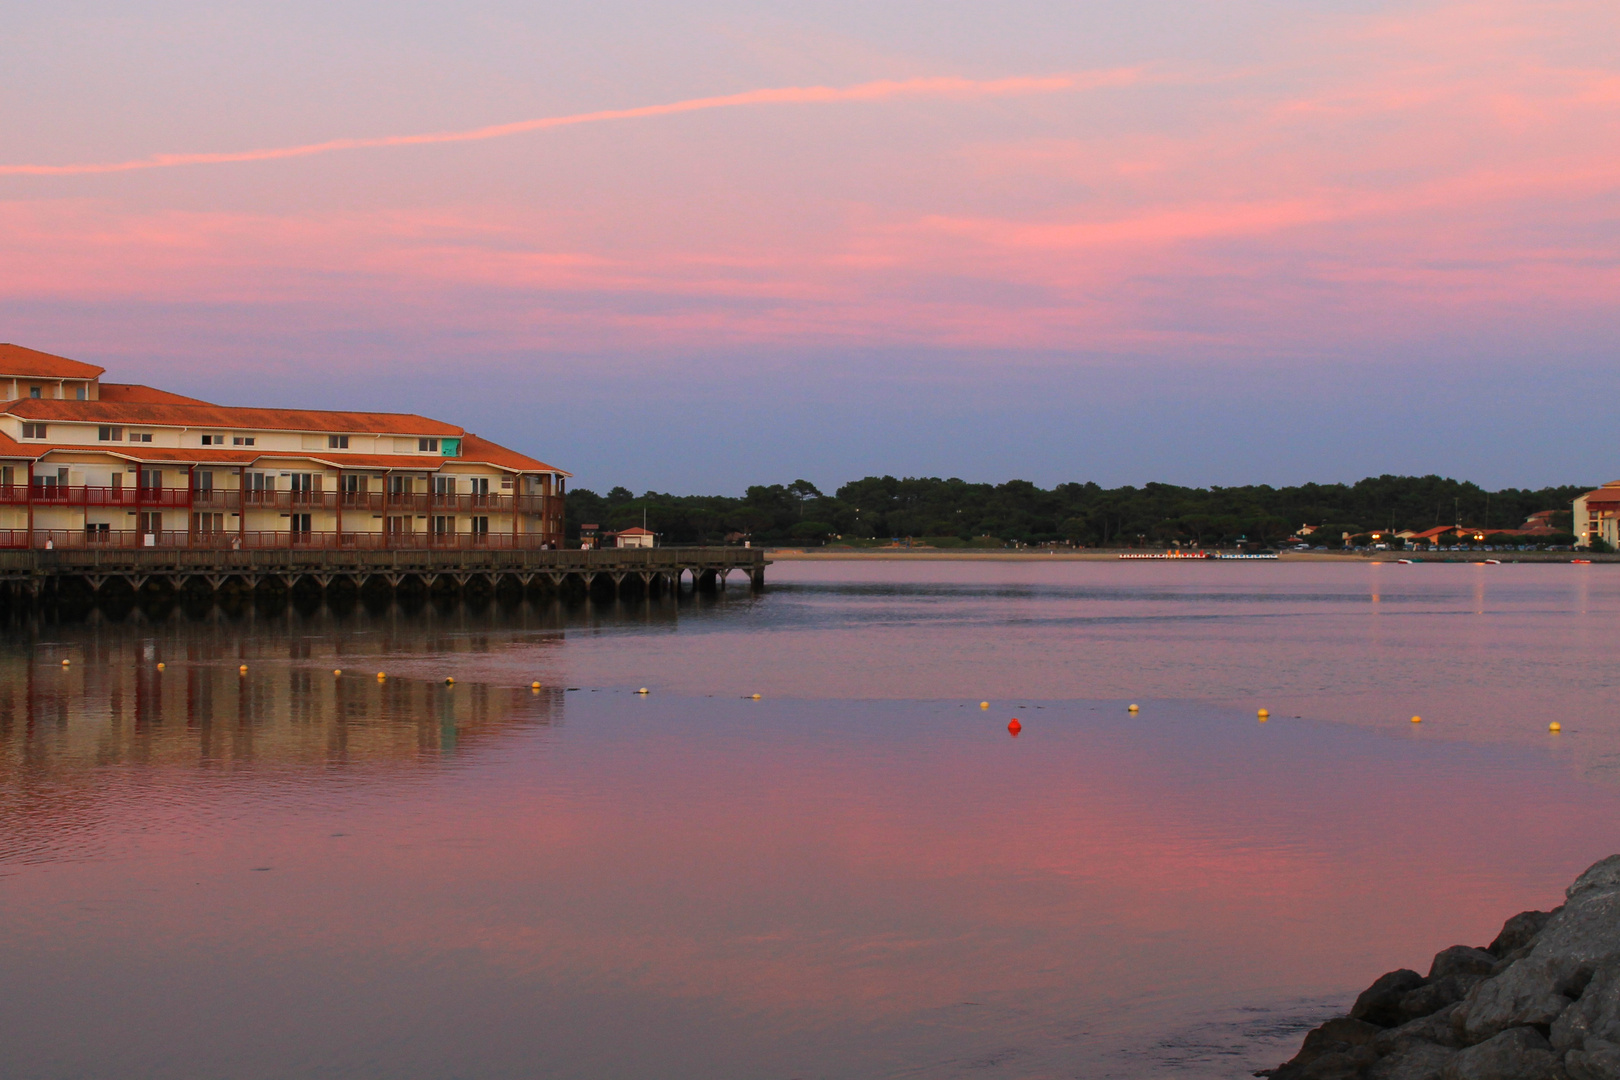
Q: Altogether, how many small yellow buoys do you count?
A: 14